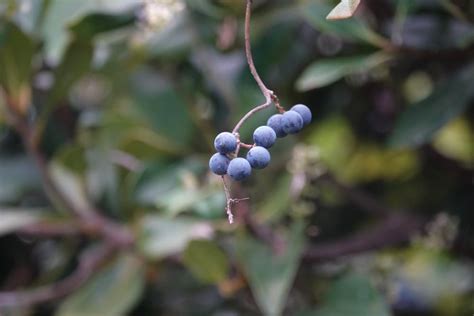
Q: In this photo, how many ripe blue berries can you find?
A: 8